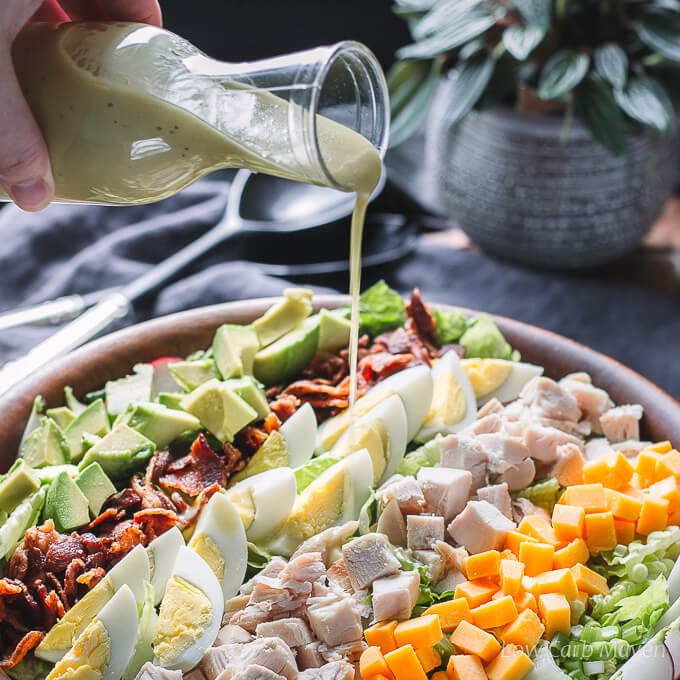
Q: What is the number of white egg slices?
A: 12